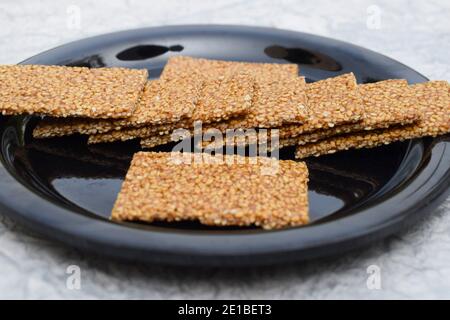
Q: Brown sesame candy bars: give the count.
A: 9